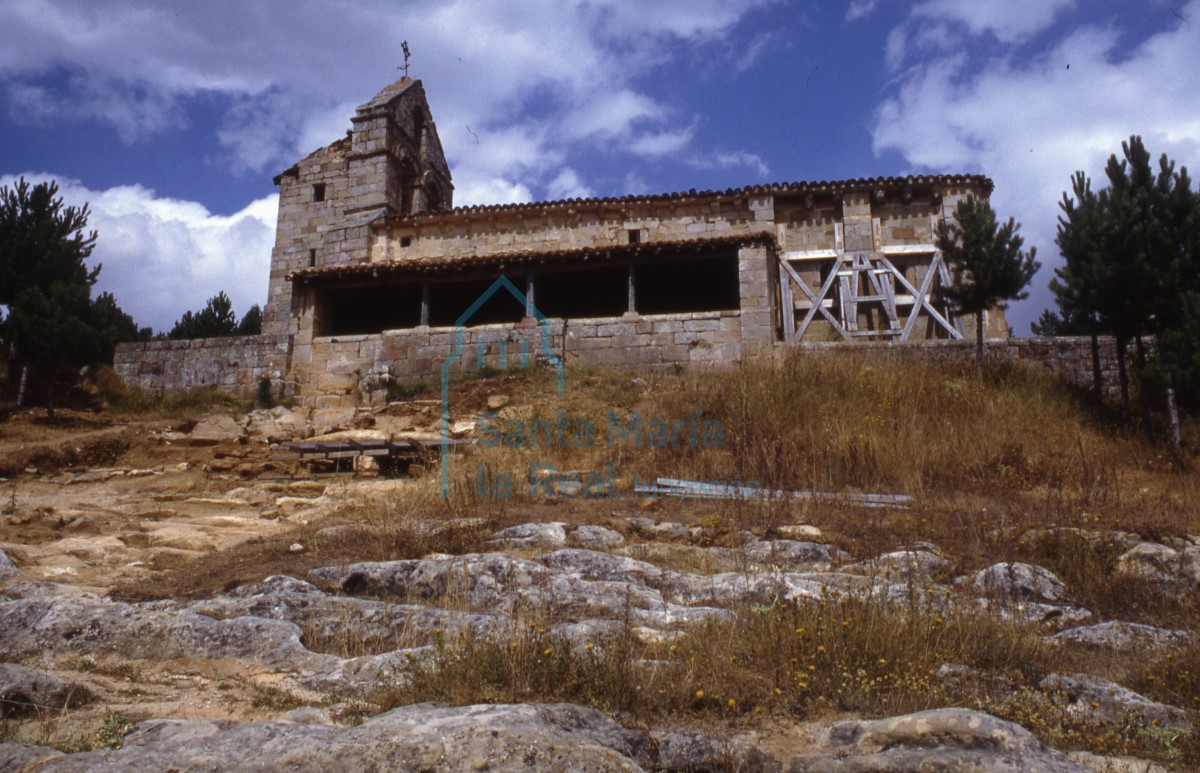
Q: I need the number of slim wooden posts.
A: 3